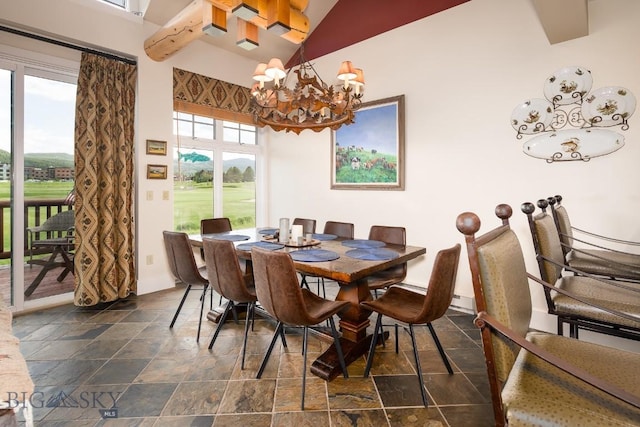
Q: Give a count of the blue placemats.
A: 7